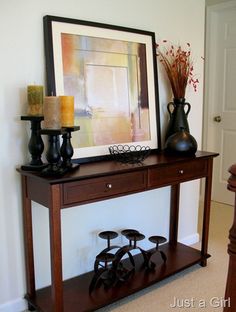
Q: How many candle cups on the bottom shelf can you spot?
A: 5